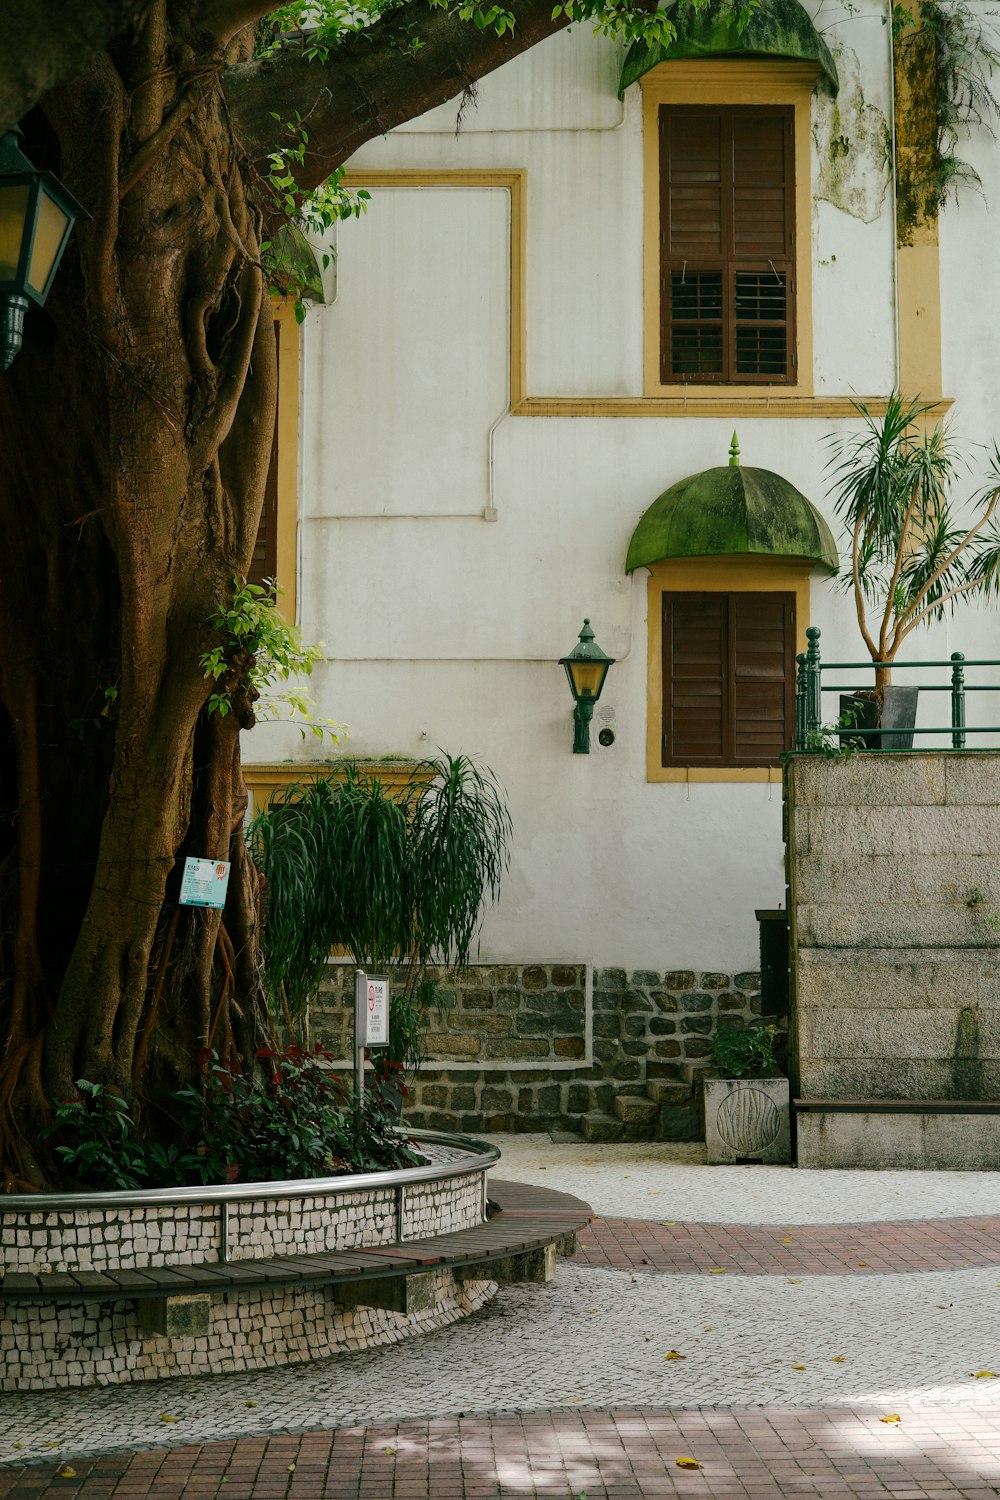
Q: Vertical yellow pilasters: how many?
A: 1